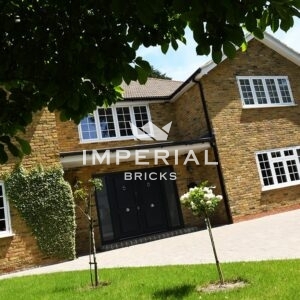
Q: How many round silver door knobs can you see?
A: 2